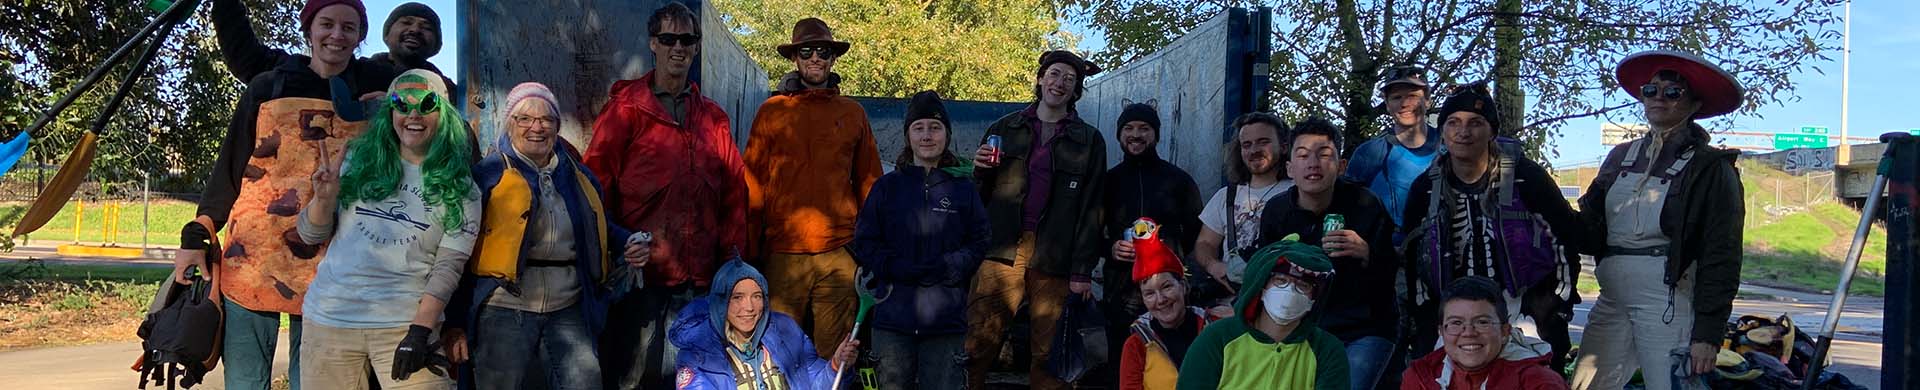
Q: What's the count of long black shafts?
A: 2